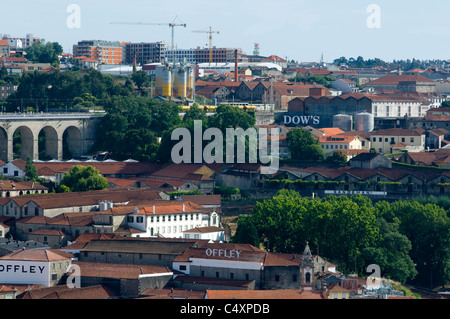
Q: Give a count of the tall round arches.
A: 4